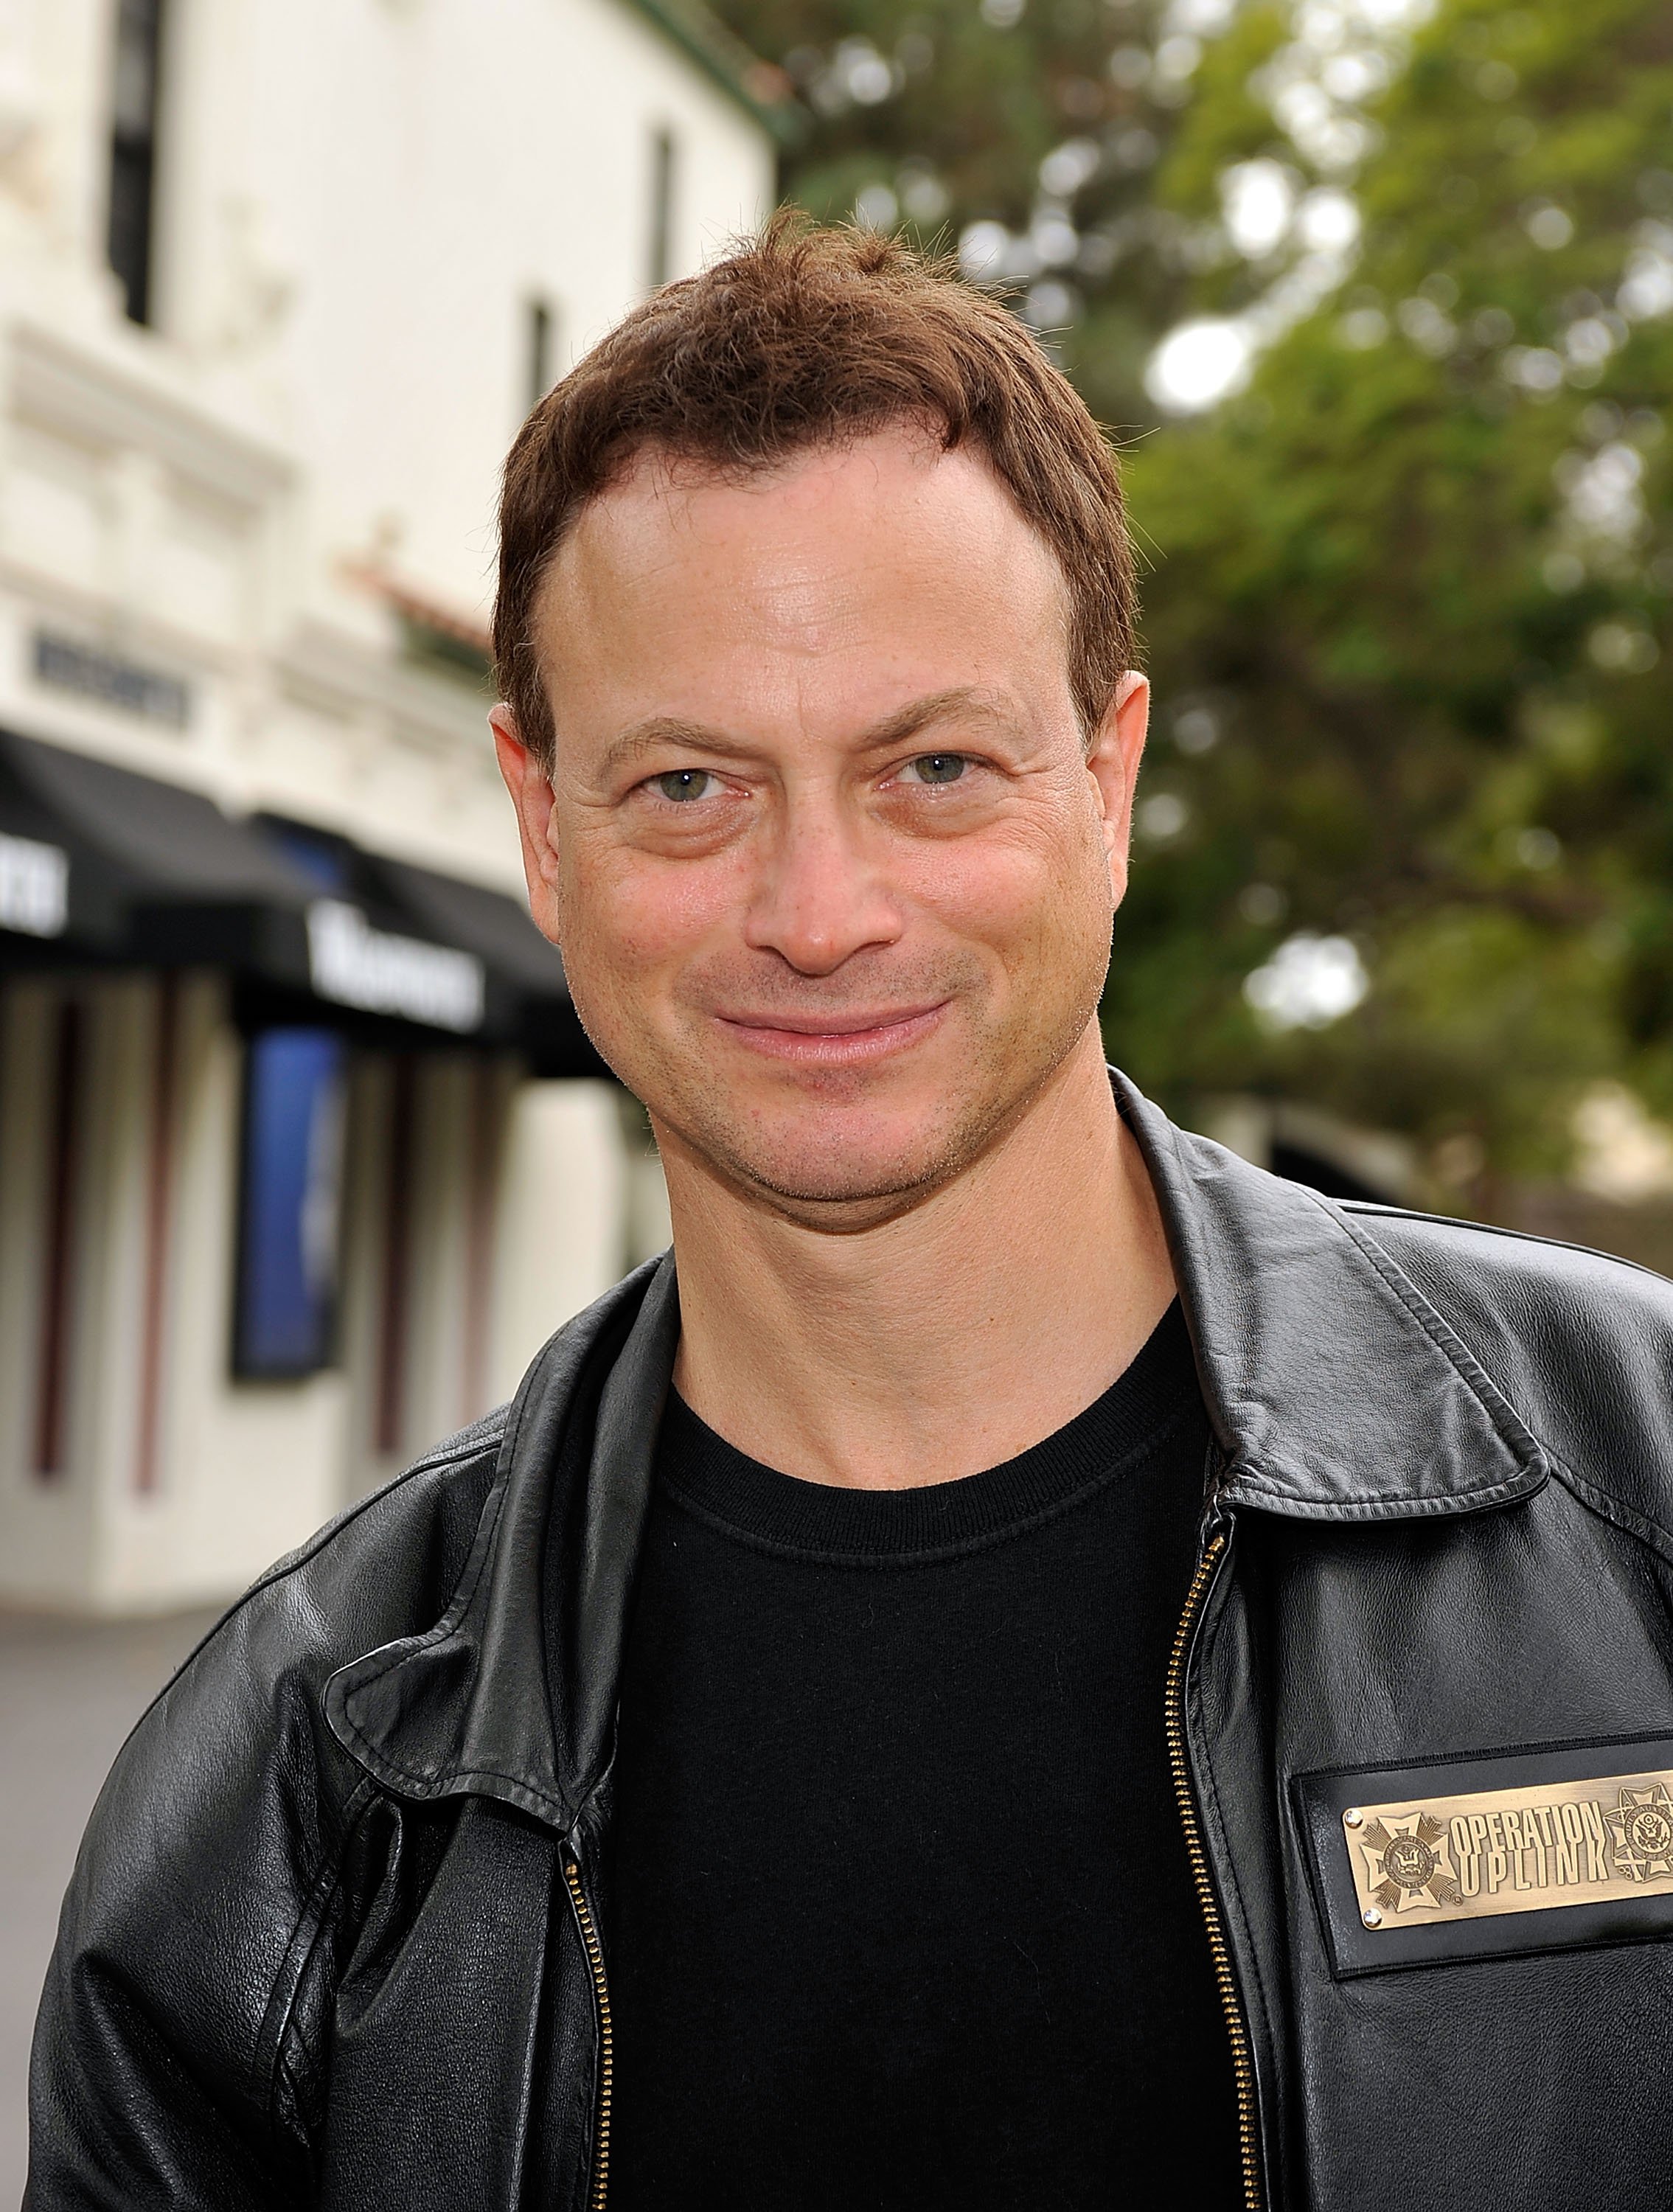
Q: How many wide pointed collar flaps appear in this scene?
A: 2